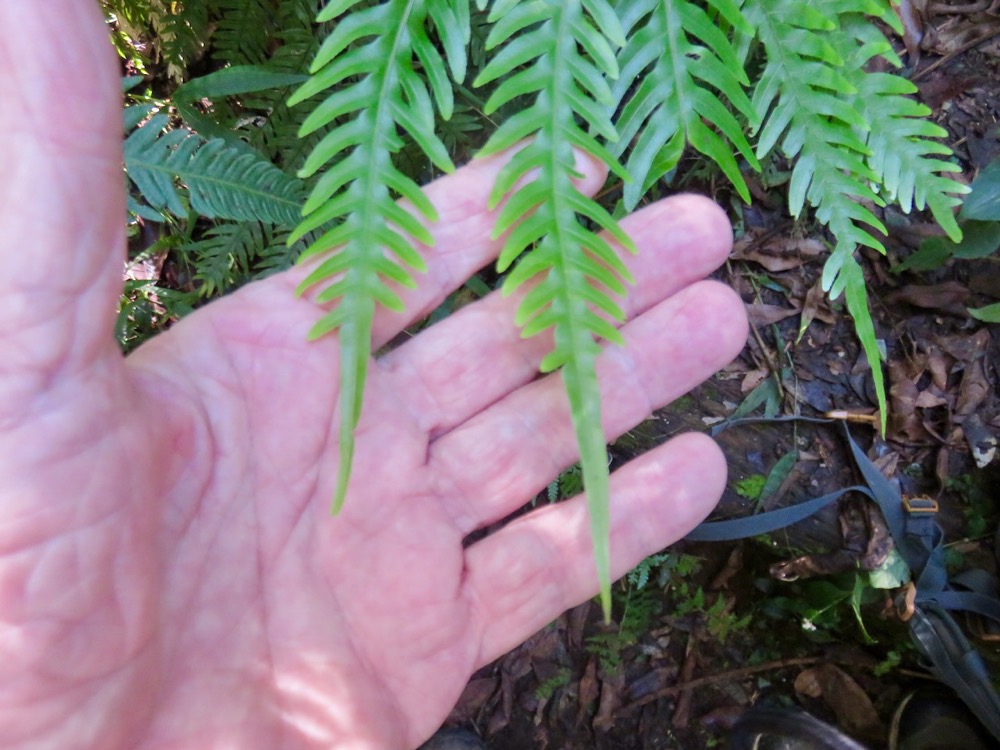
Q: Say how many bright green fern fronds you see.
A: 5